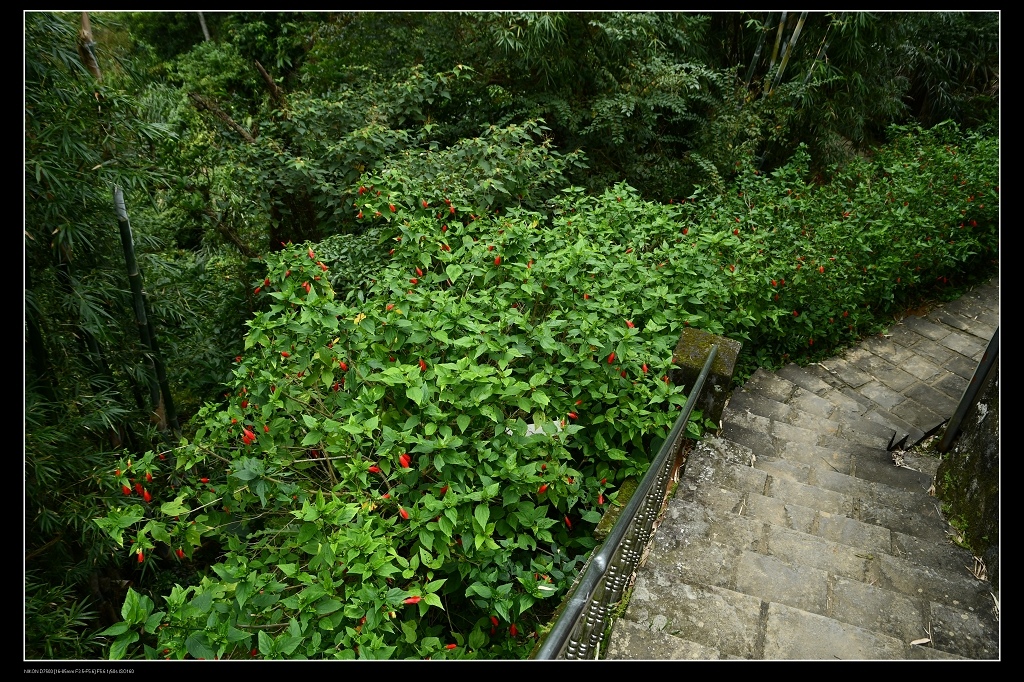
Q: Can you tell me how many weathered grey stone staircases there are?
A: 1